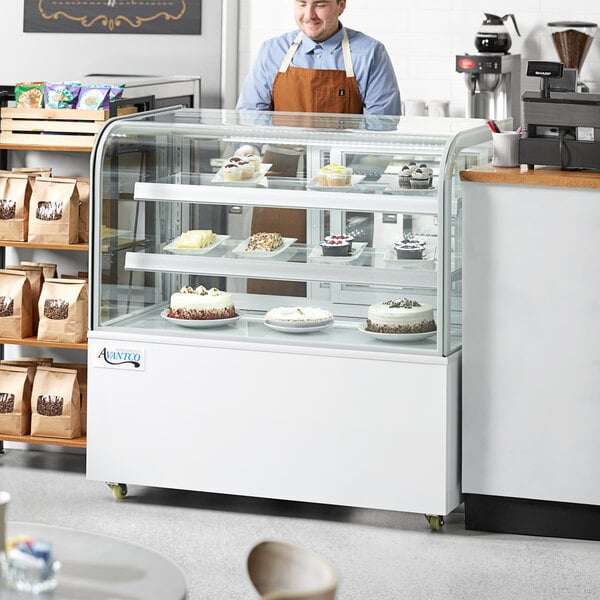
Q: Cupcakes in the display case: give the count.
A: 12